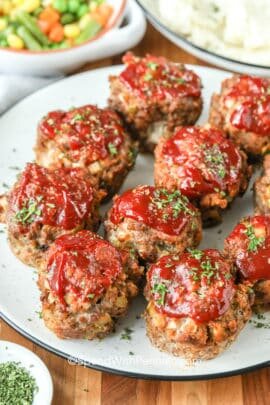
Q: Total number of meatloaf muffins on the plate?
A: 10